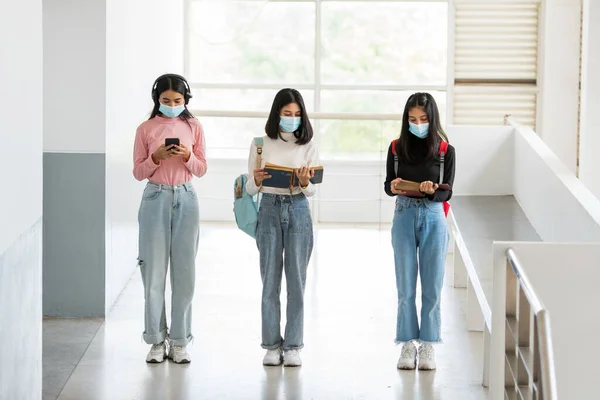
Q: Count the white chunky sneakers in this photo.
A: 6